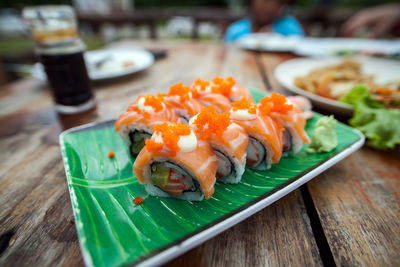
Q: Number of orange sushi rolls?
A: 8